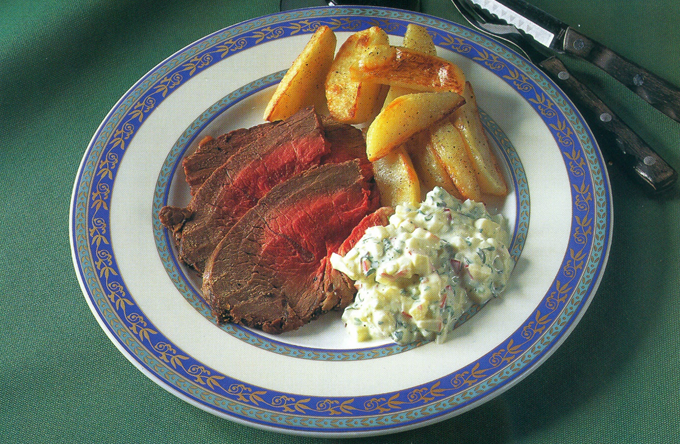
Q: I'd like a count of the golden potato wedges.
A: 9